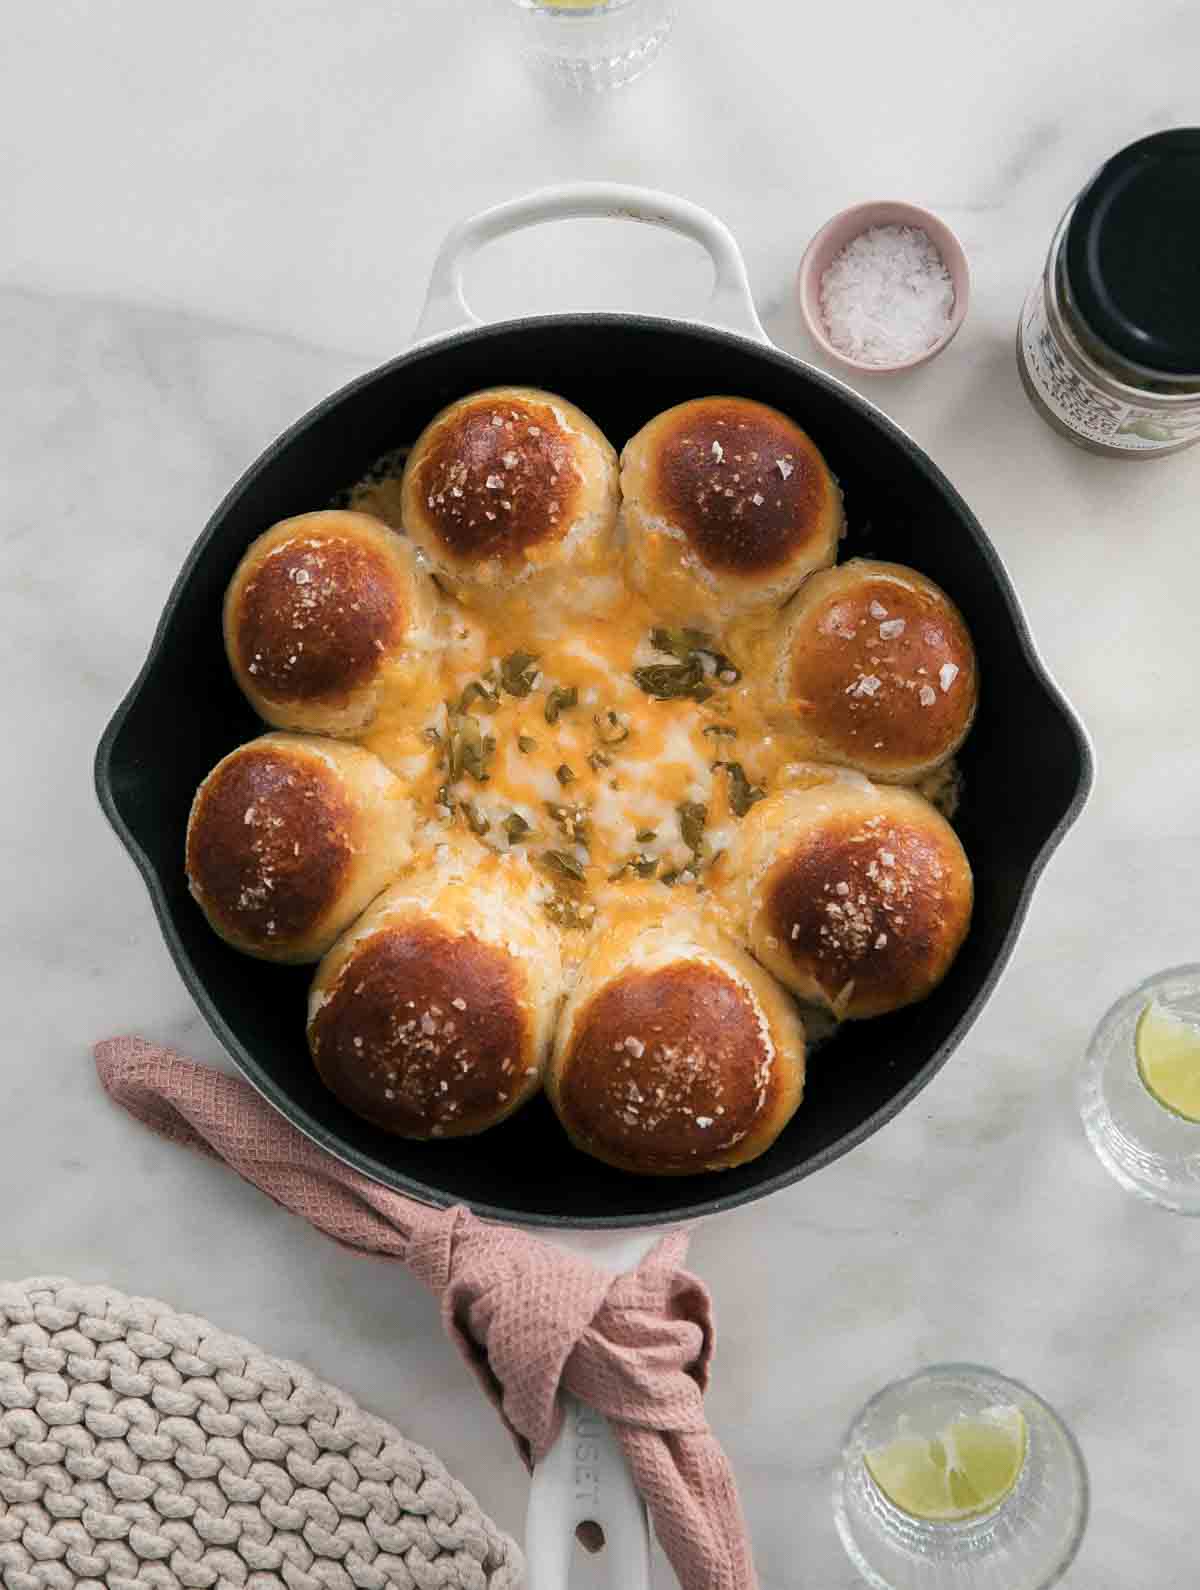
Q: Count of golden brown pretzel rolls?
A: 8